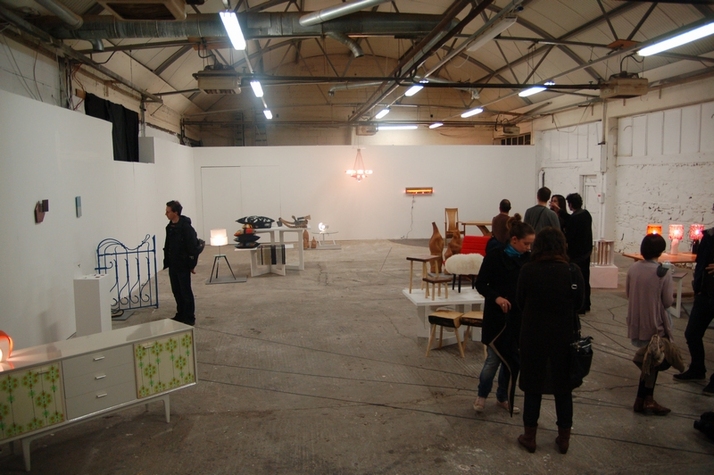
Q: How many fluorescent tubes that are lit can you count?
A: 10